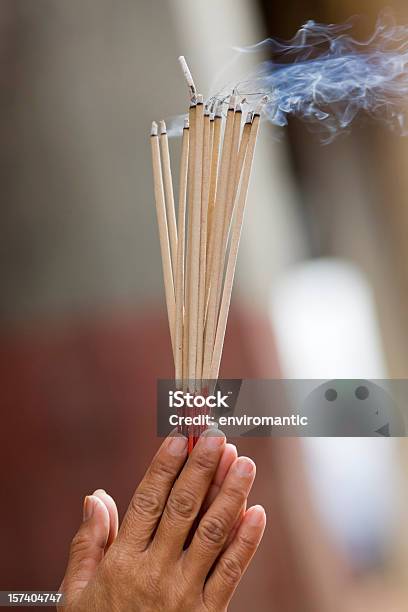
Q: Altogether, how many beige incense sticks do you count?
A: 12